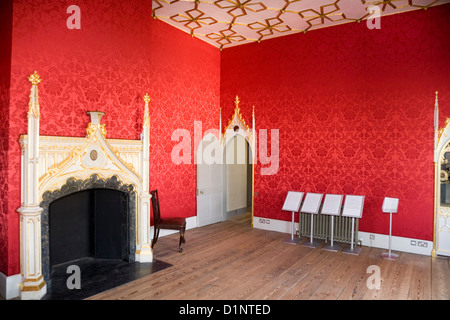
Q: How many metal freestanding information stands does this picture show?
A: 5